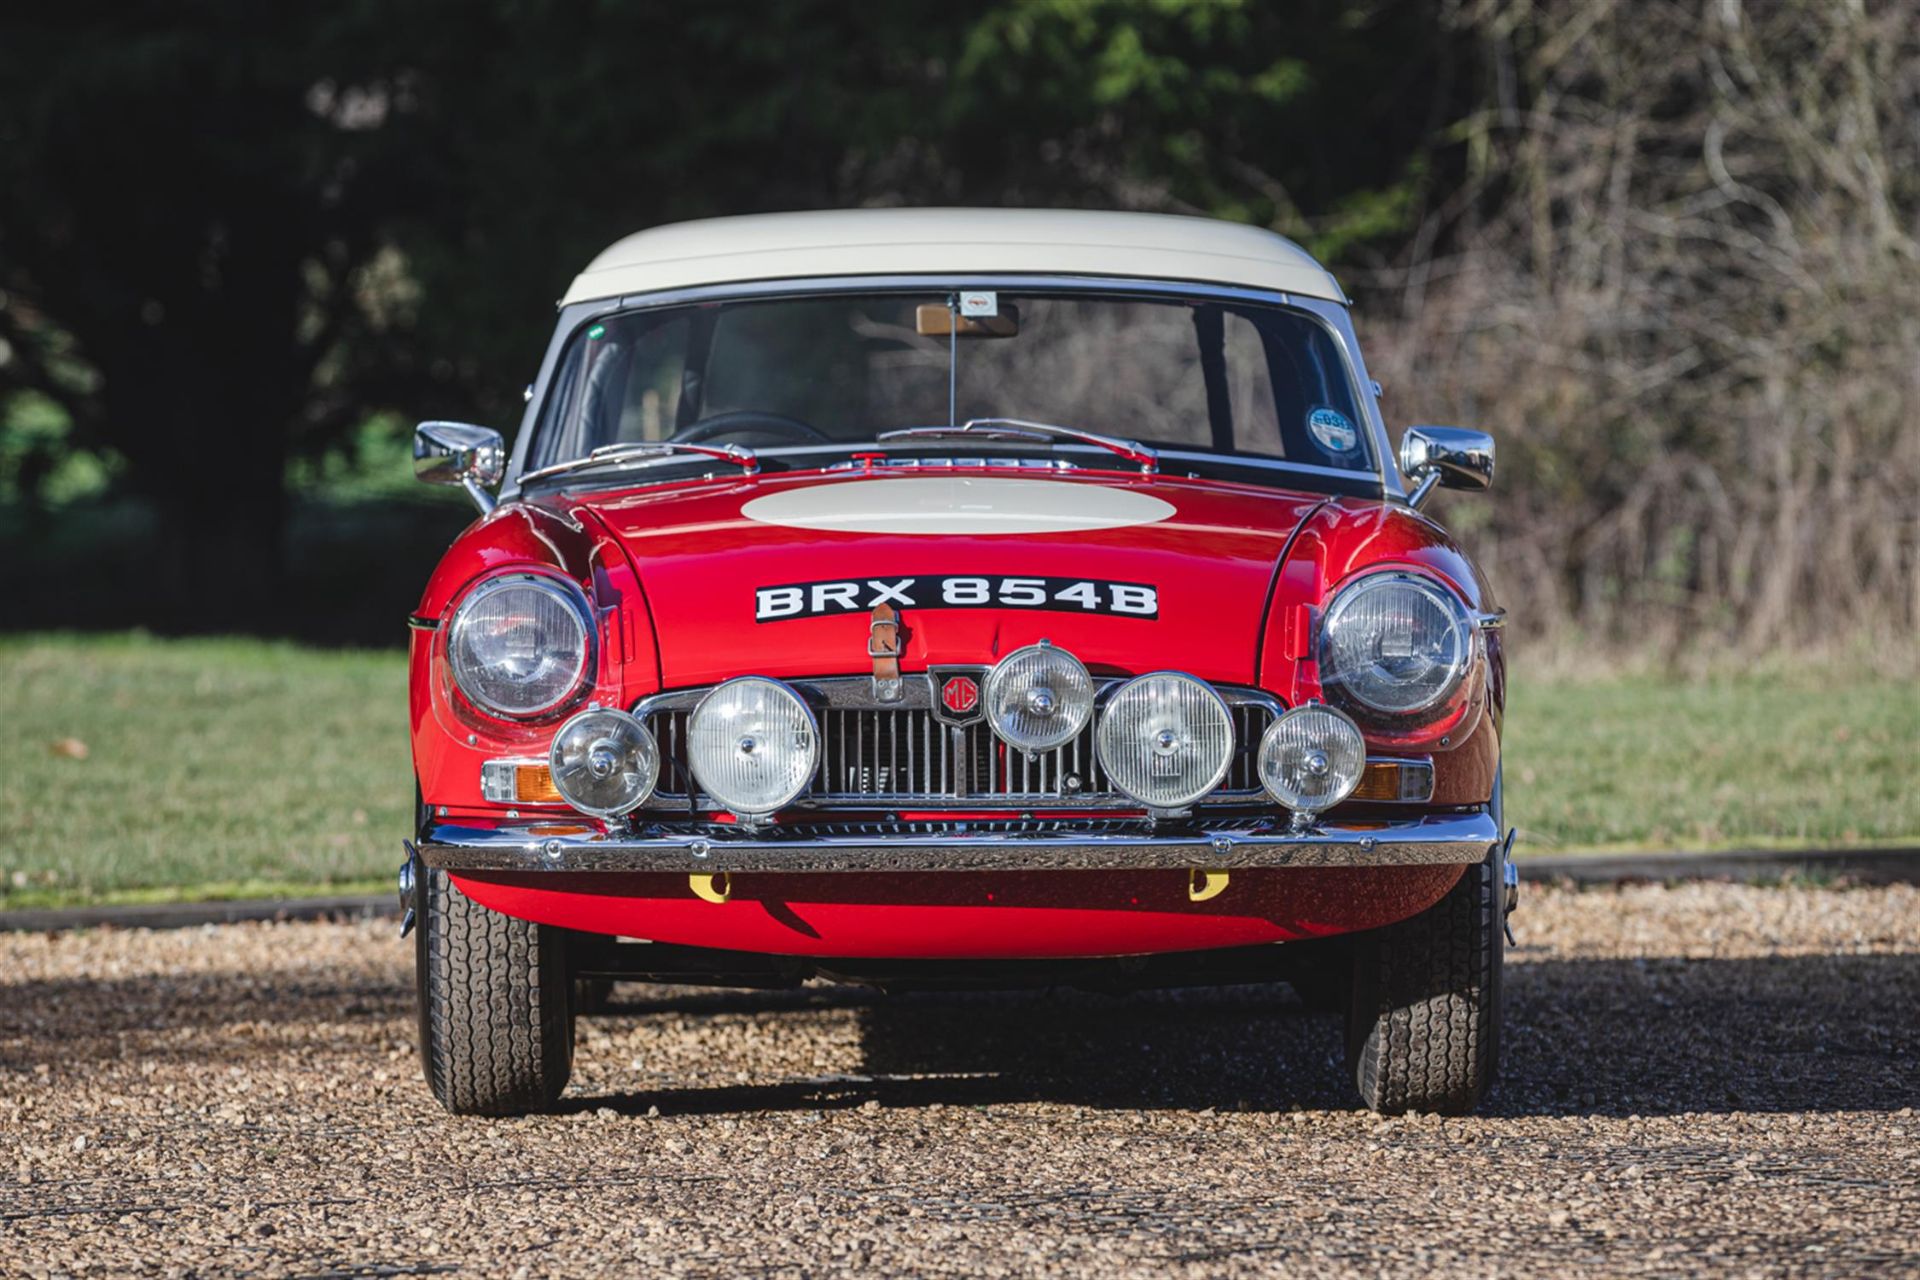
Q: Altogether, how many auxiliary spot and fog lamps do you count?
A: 5